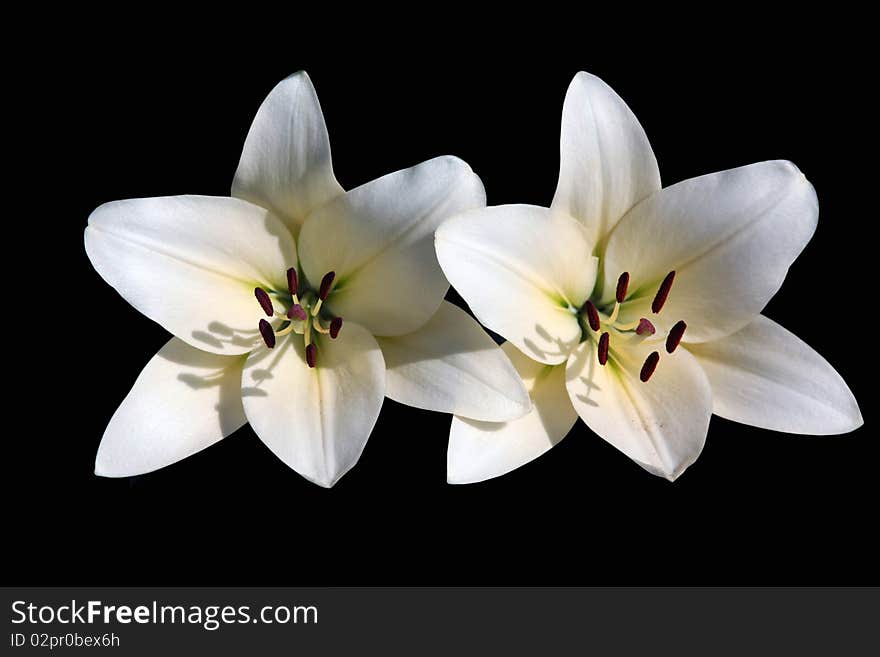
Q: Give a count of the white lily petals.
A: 12